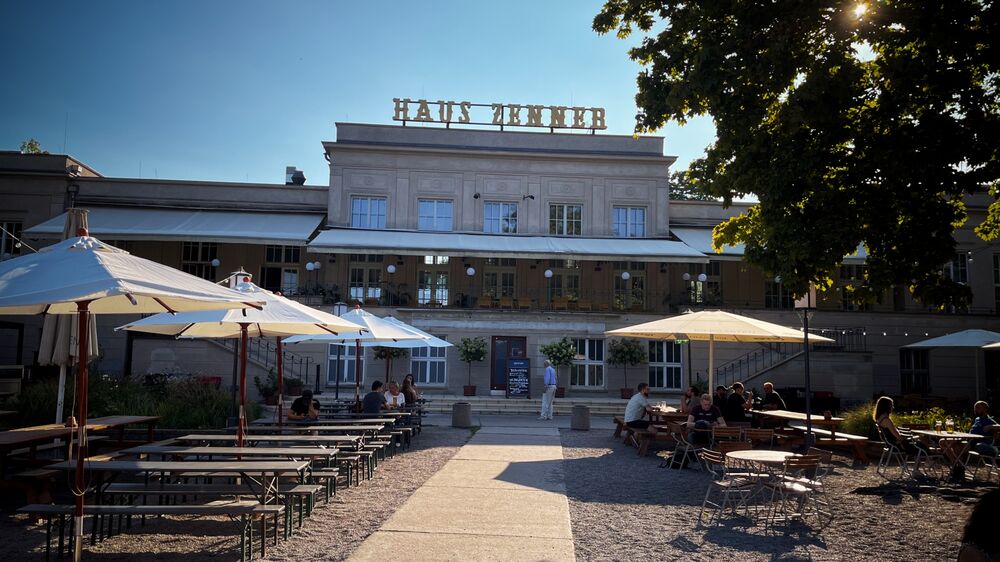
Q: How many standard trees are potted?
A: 4